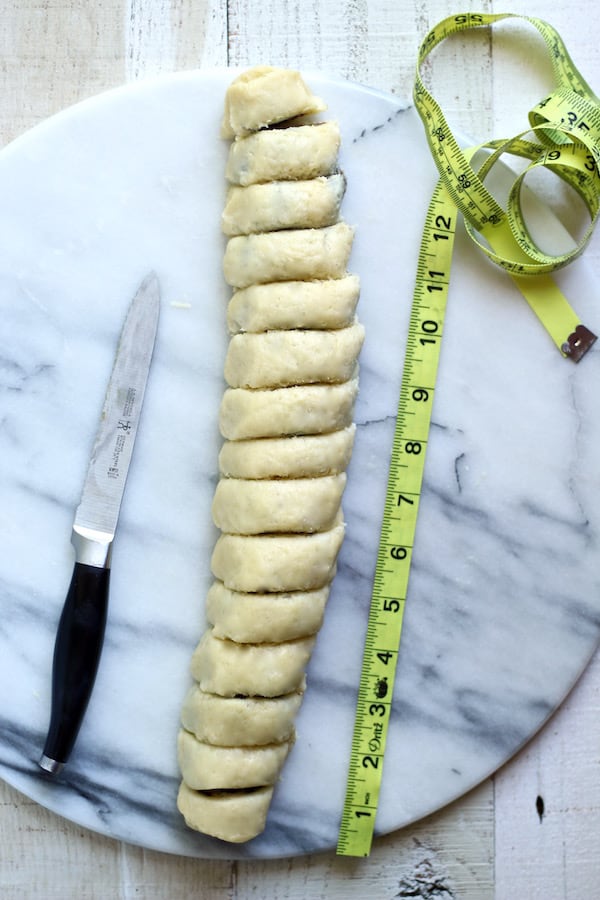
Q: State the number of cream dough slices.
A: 15